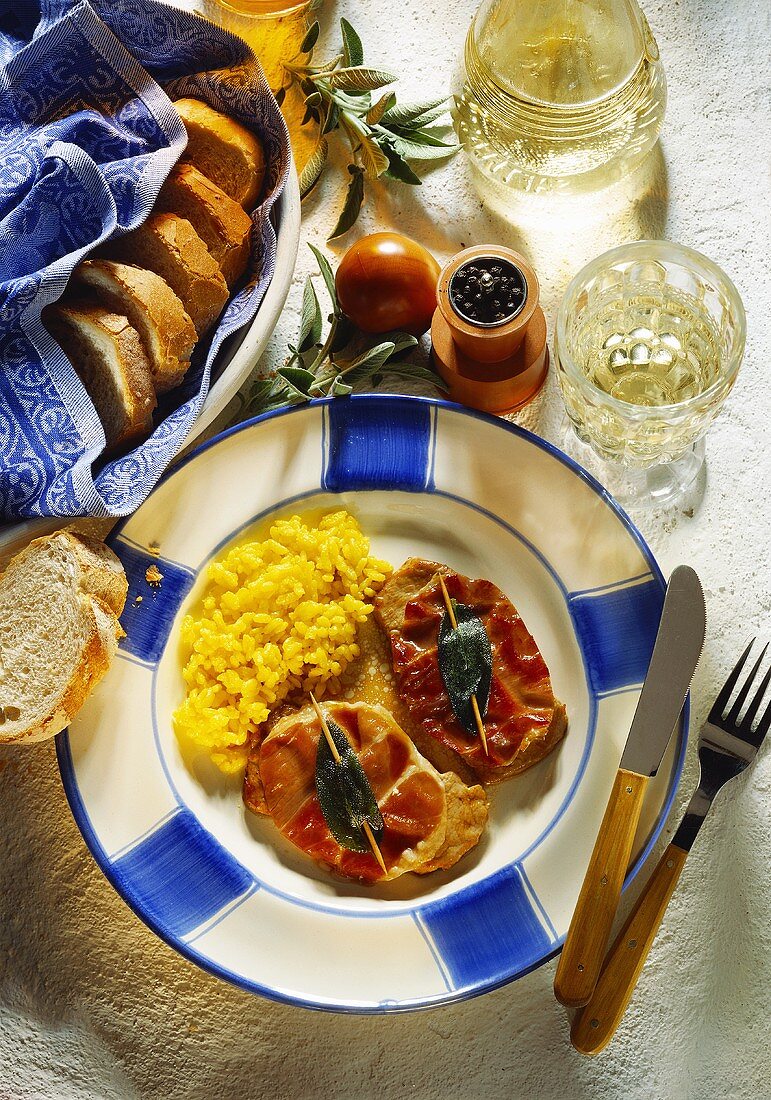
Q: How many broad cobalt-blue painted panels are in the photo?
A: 5